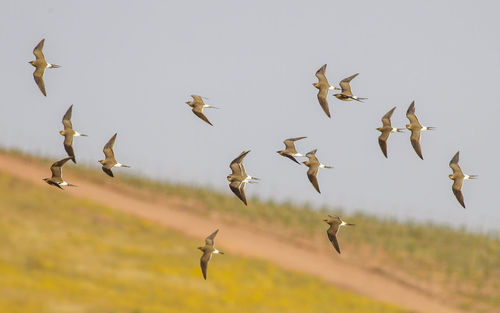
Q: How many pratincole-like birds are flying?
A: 15